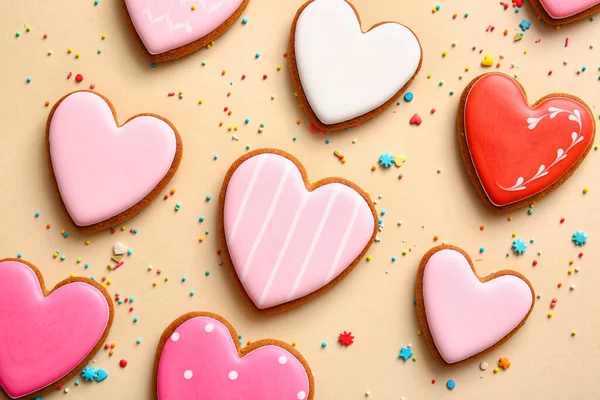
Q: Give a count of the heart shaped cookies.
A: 9